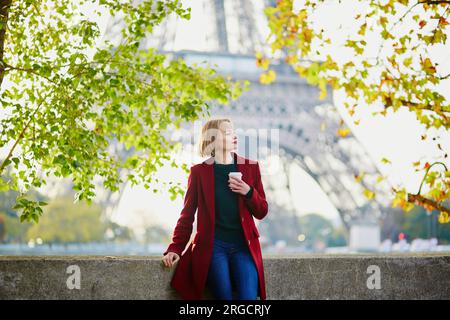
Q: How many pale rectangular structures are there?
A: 1